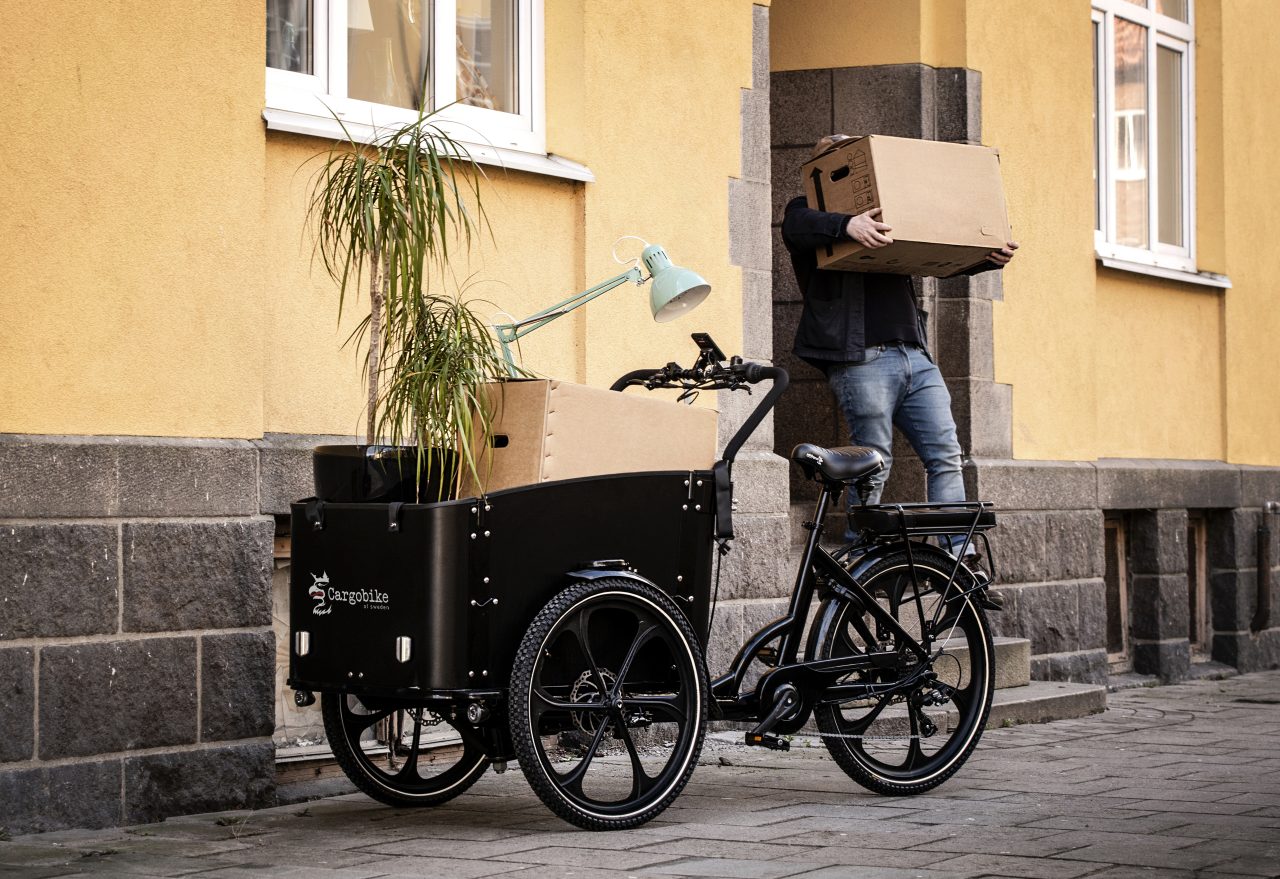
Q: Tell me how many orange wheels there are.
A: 0